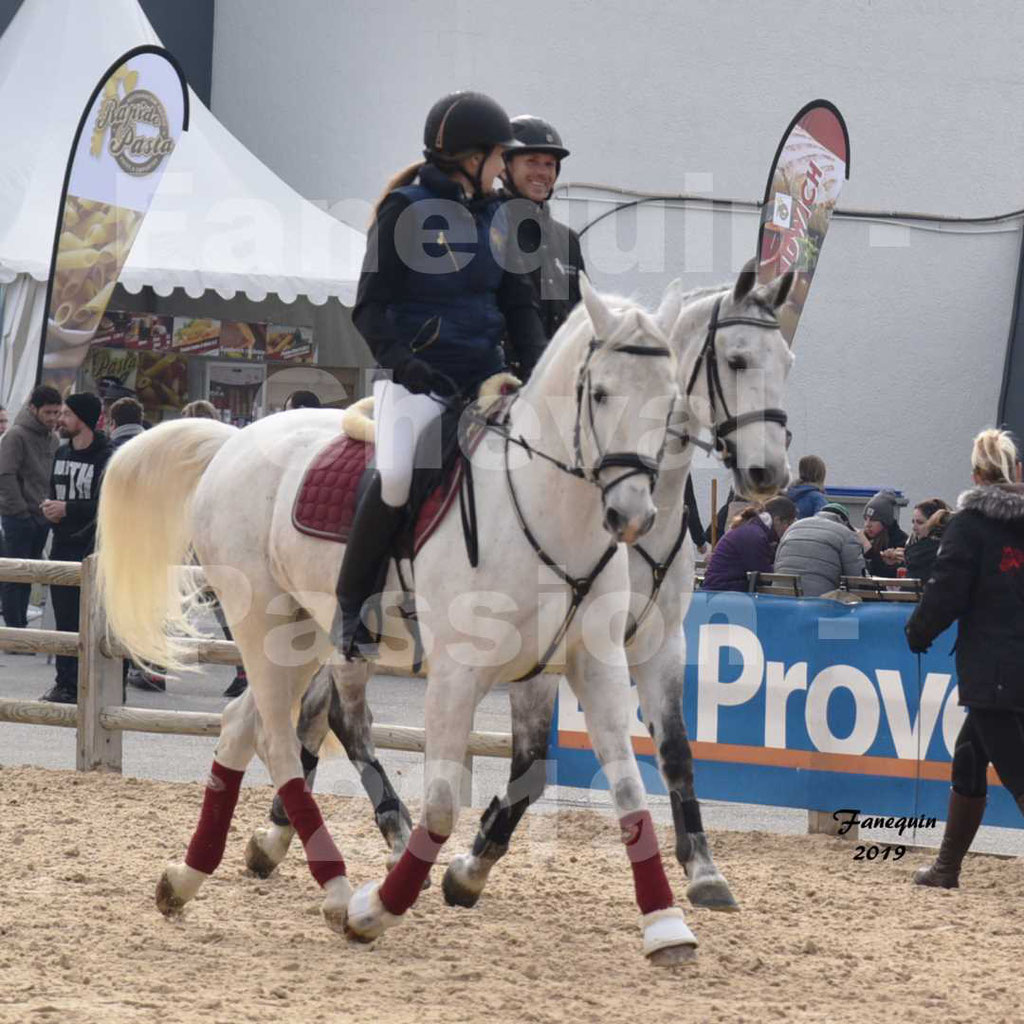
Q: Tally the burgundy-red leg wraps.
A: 4